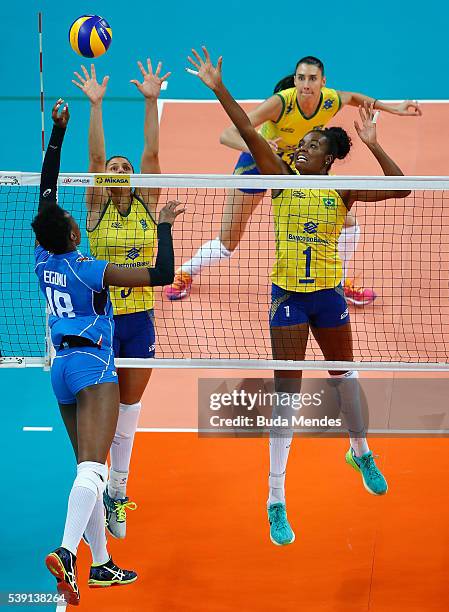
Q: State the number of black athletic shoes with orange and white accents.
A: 2